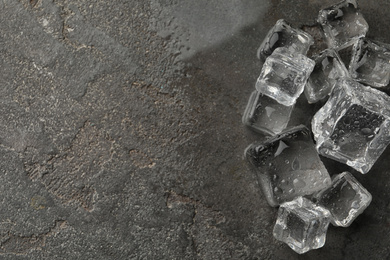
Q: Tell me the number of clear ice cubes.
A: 10